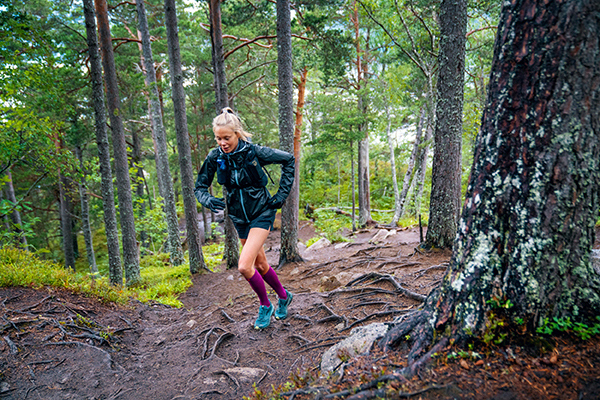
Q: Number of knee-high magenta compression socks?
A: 2